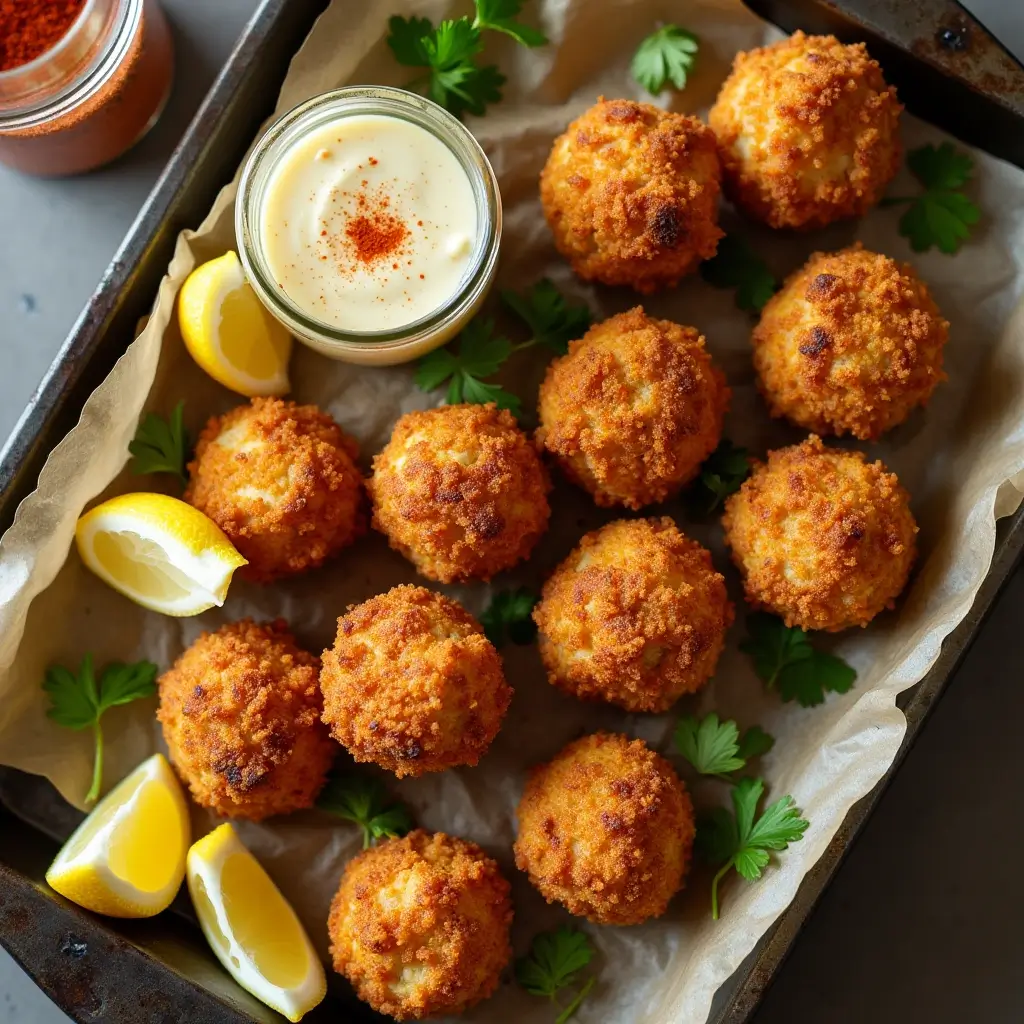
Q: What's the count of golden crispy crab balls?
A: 12